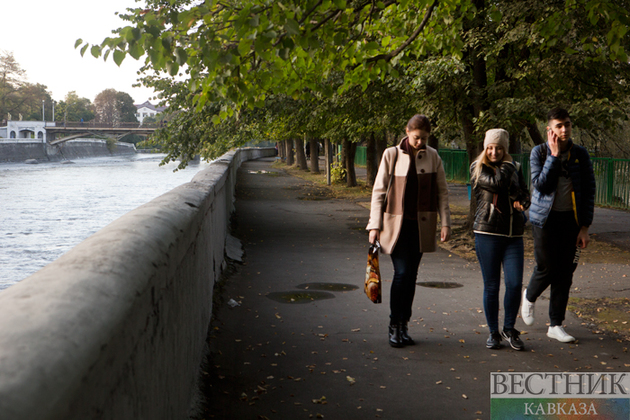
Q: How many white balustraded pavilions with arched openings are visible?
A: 1